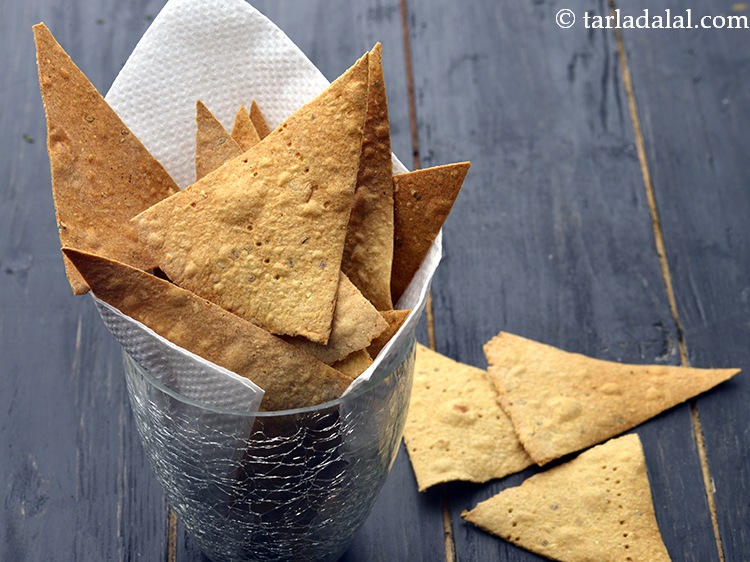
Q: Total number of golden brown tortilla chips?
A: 14